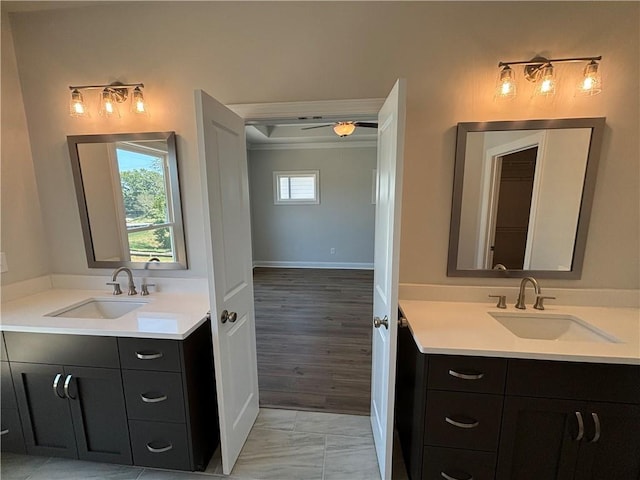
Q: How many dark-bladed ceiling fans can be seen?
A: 1